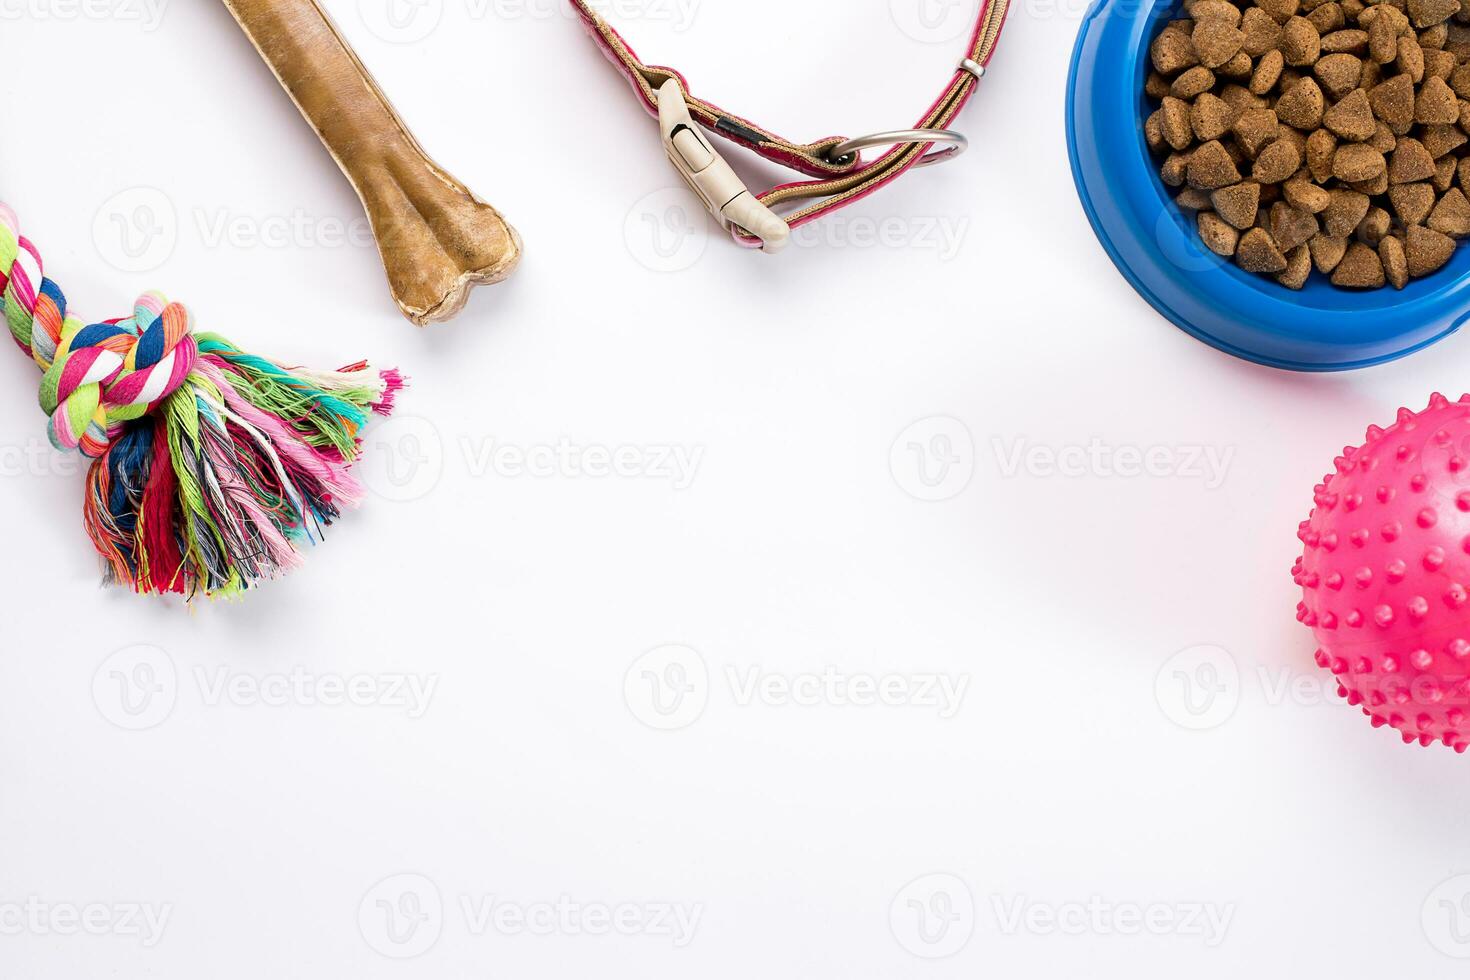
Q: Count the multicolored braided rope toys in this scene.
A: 1